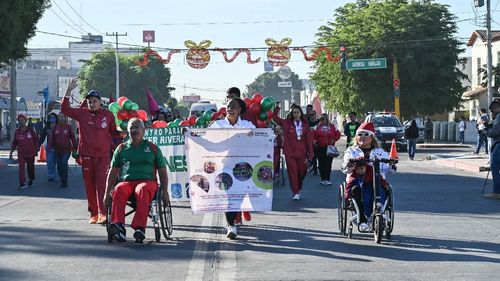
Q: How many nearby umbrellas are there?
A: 0